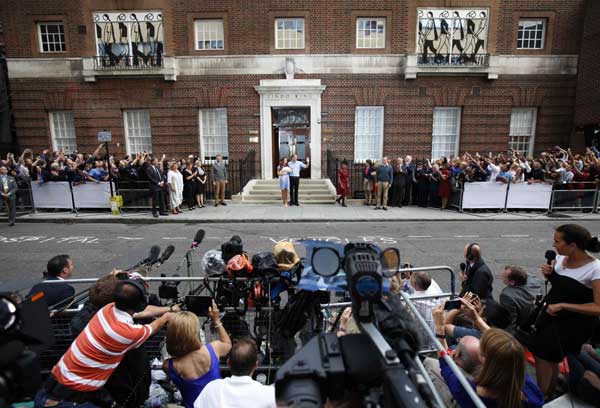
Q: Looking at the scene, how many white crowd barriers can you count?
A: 4